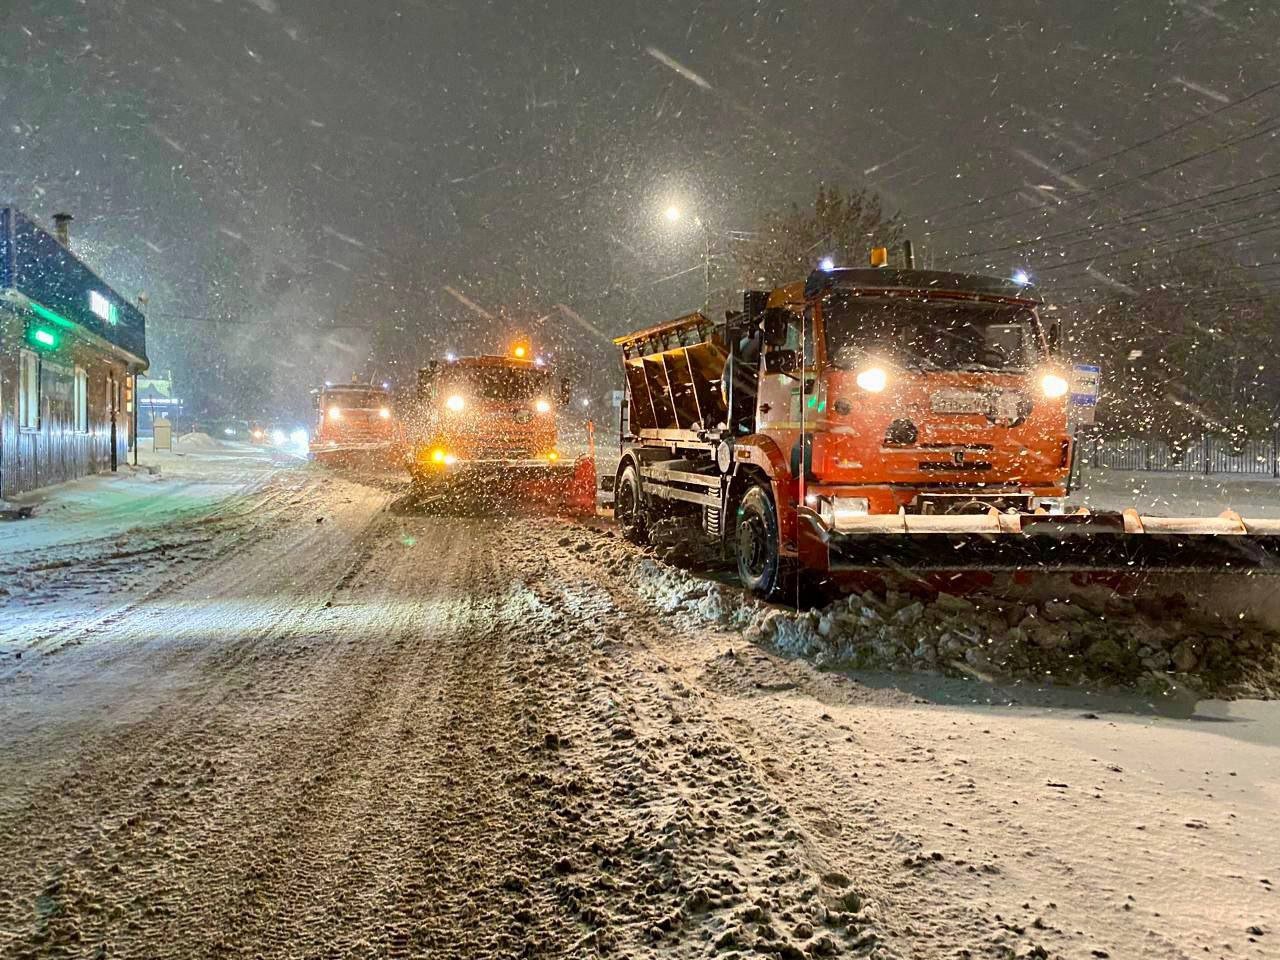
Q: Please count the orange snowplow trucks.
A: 3